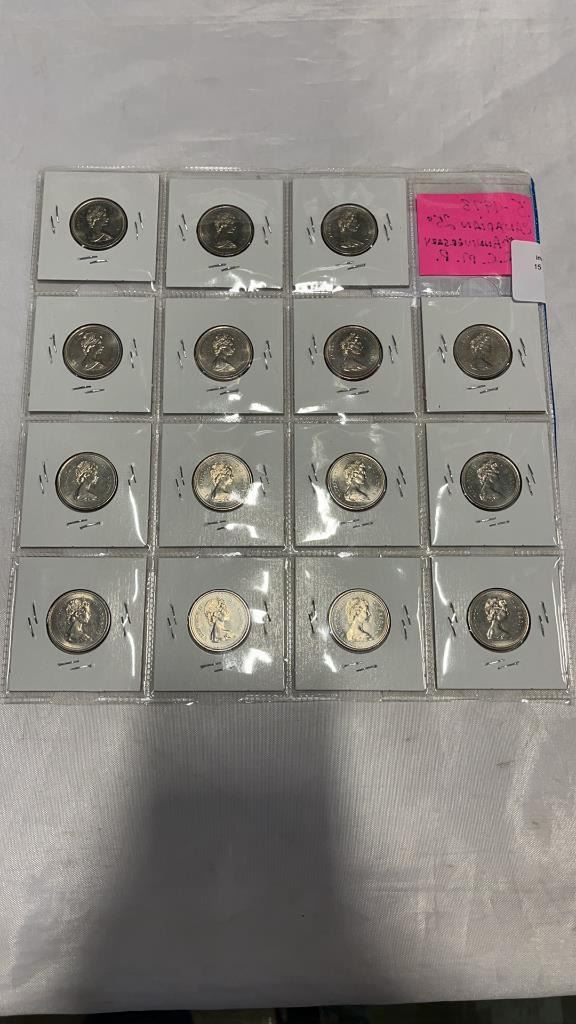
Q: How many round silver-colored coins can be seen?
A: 15